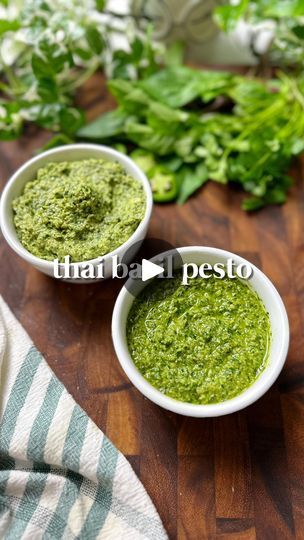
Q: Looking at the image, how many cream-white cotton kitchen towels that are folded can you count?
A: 1